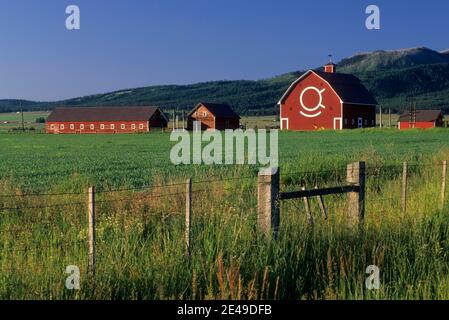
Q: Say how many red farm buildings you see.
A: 4